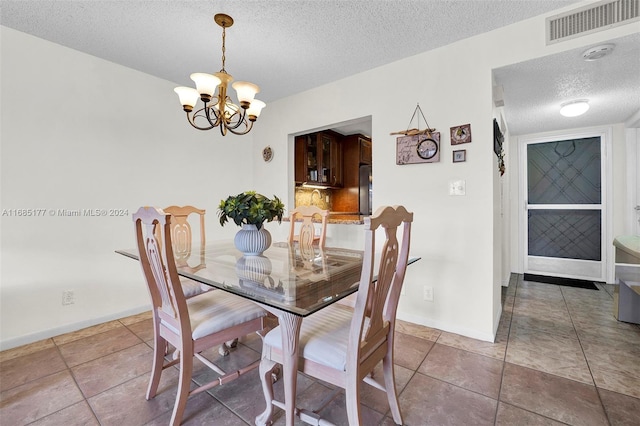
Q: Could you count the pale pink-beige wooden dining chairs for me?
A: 4